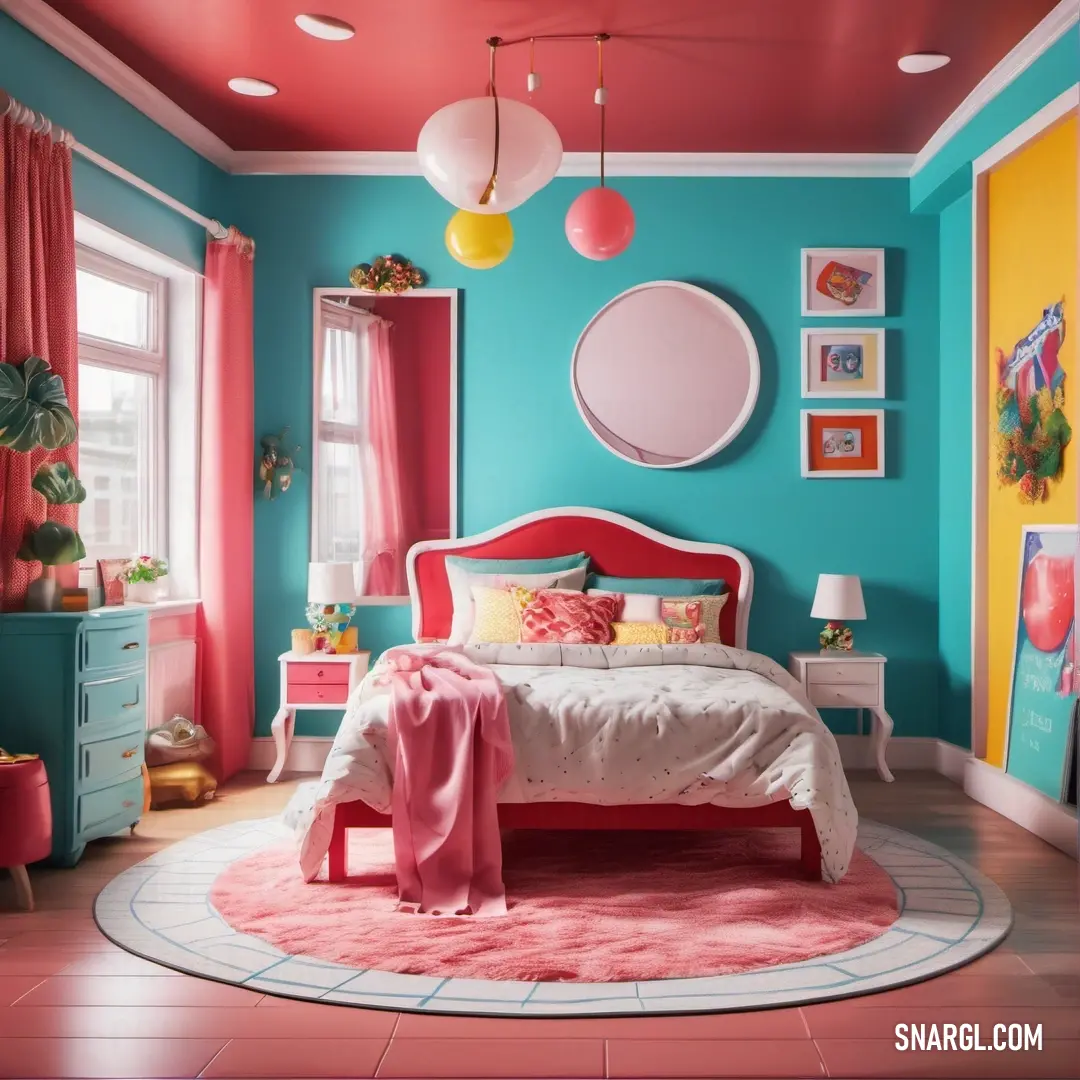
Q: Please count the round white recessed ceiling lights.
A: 3